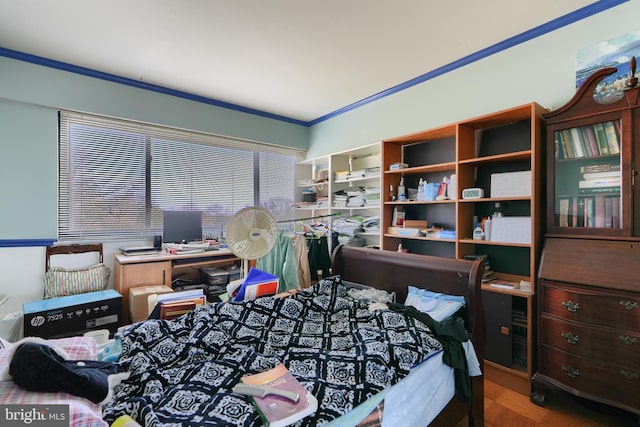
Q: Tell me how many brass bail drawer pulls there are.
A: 6